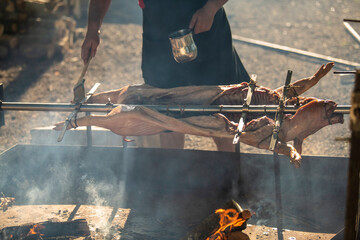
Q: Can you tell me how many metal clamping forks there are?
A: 3